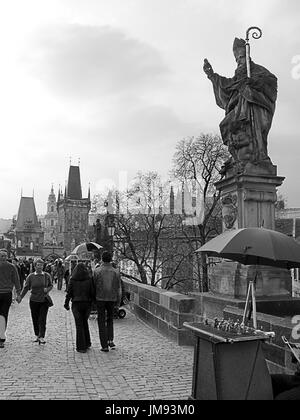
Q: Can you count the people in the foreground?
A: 4